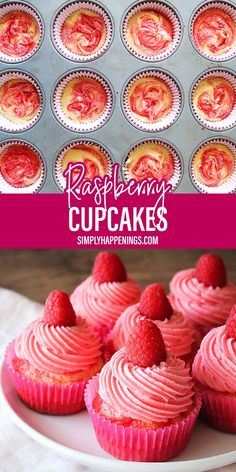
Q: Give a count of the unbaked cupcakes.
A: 12